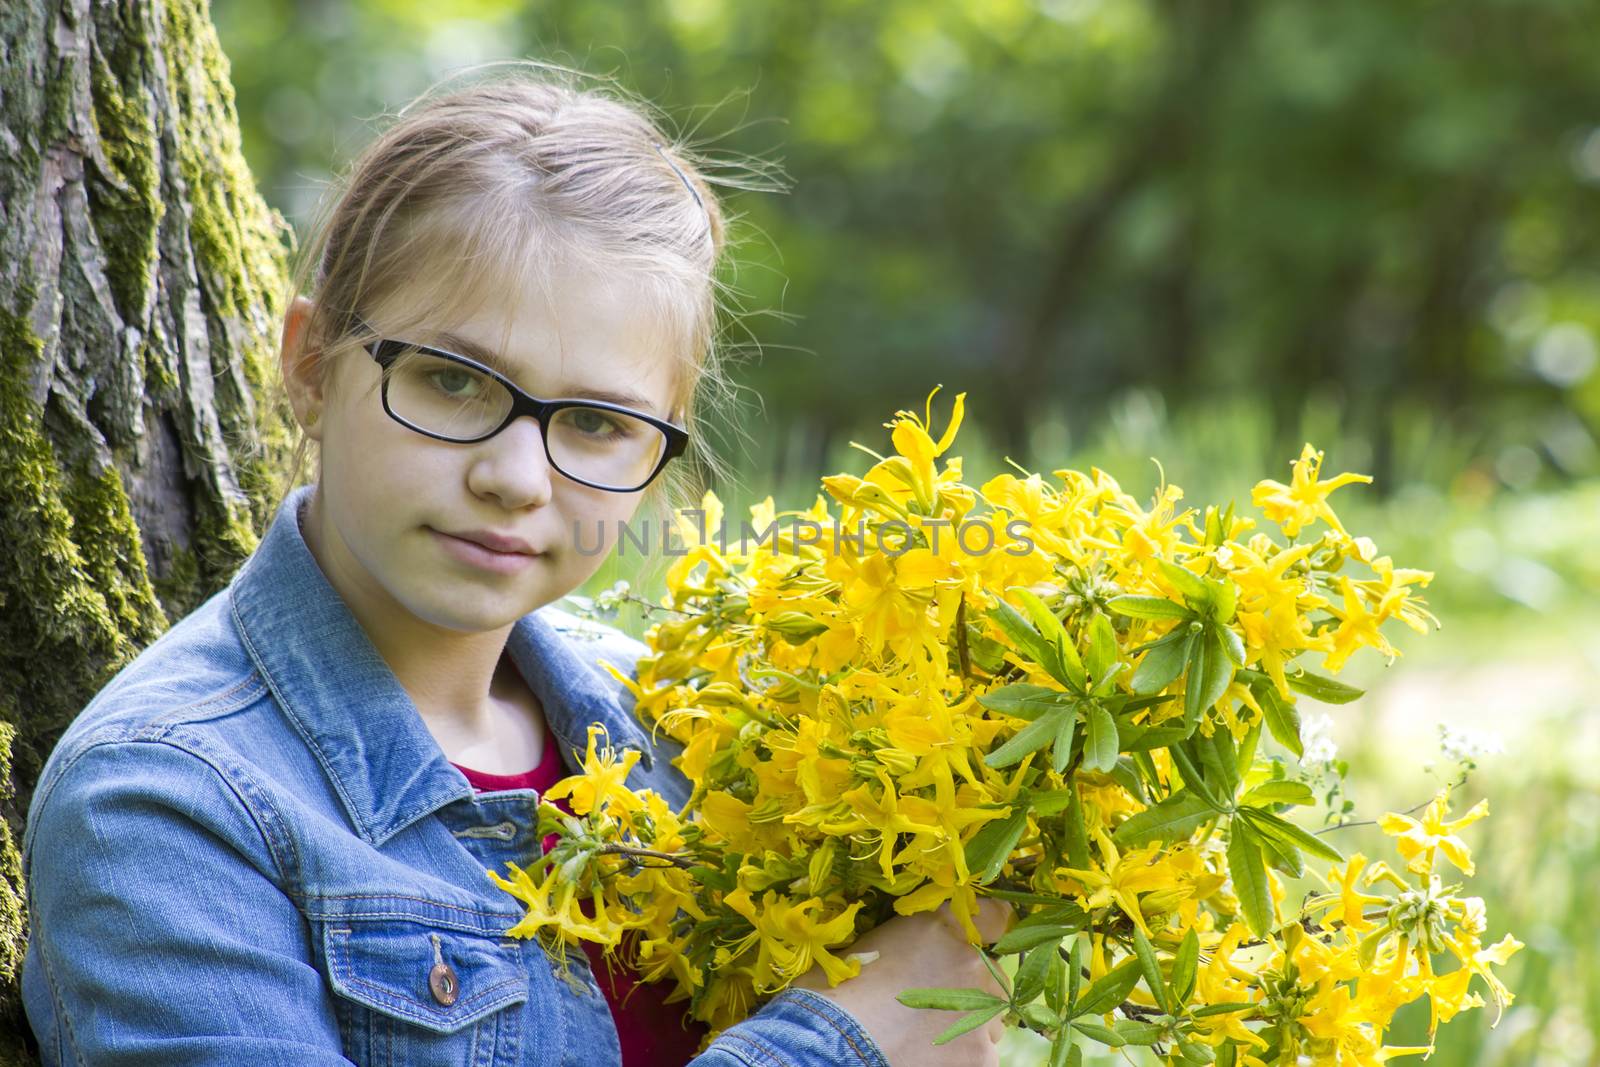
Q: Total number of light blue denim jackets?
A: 1